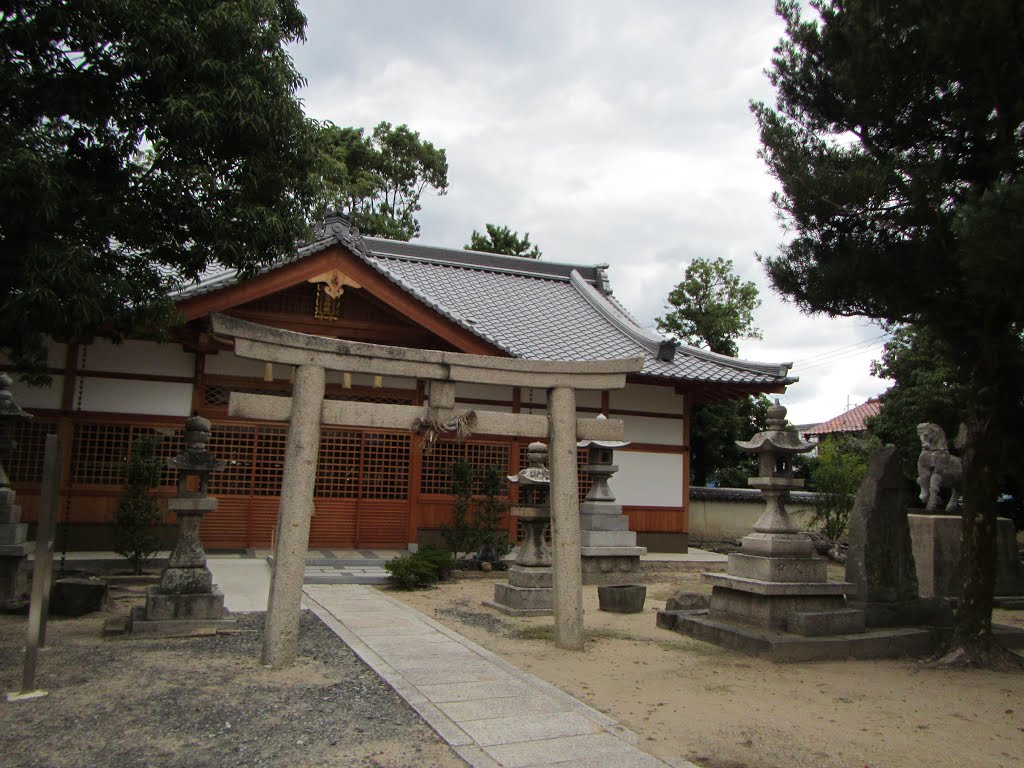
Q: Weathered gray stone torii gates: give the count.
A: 1